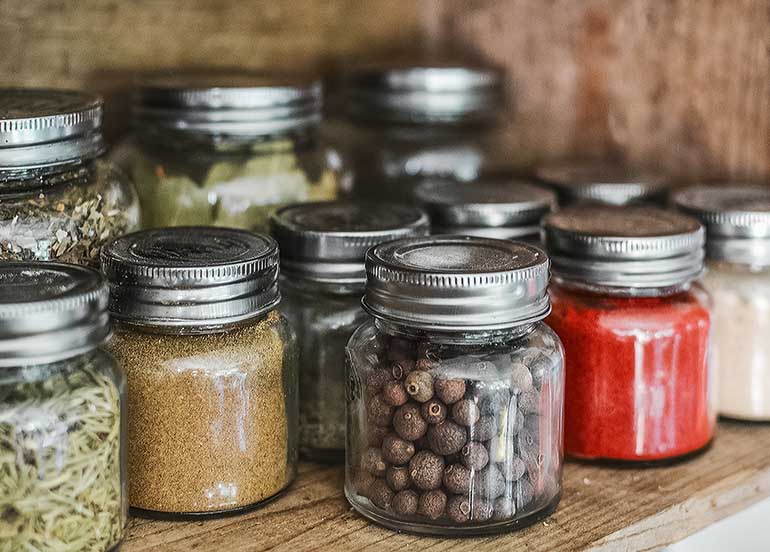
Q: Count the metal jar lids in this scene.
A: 11